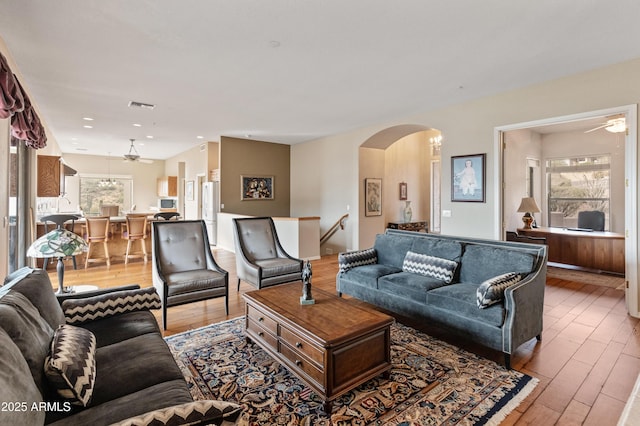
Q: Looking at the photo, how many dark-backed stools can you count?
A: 2